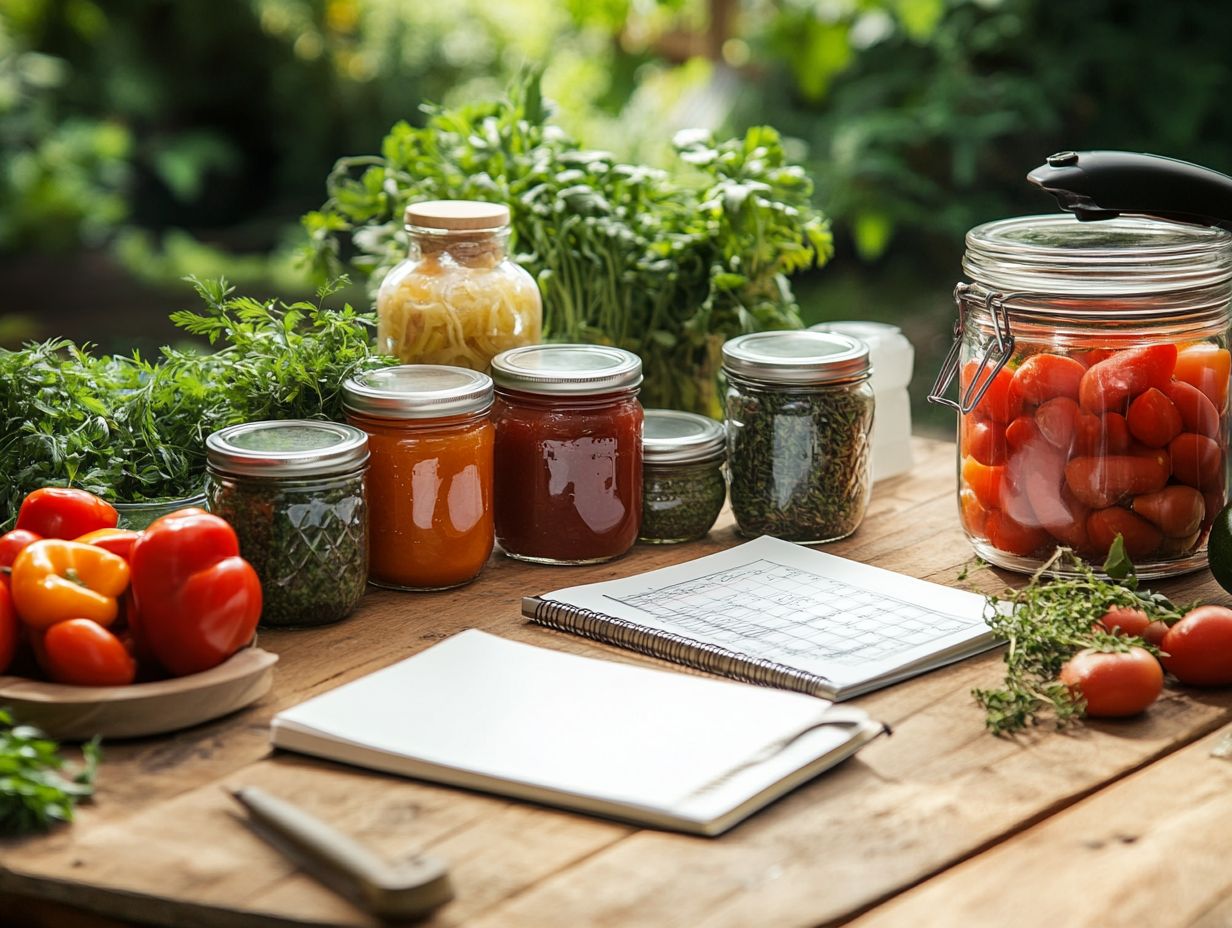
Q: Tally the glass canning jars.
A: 7